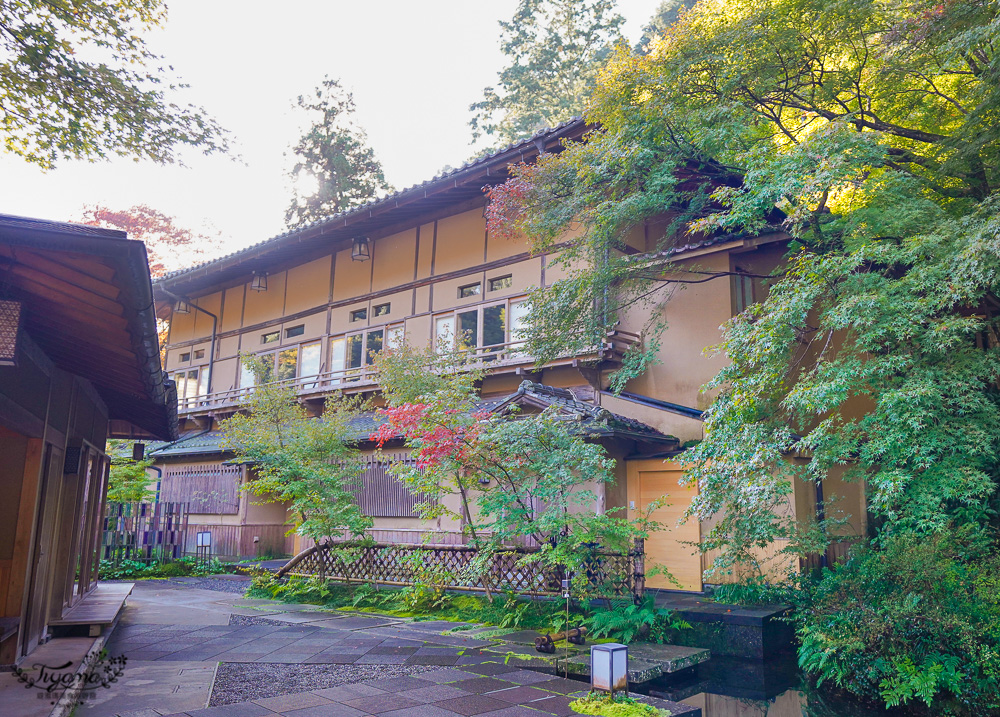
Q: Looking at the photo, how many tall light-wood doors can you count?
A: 1